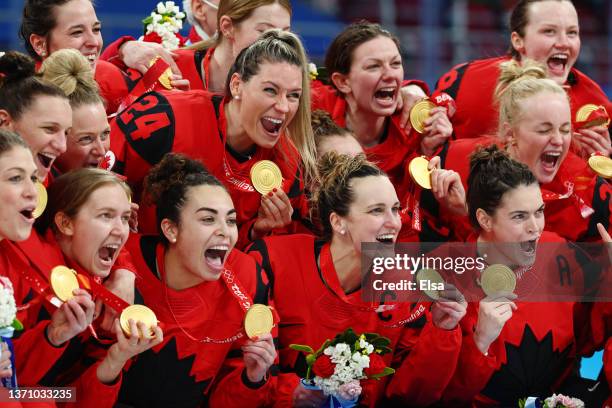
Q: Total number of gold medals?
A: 12